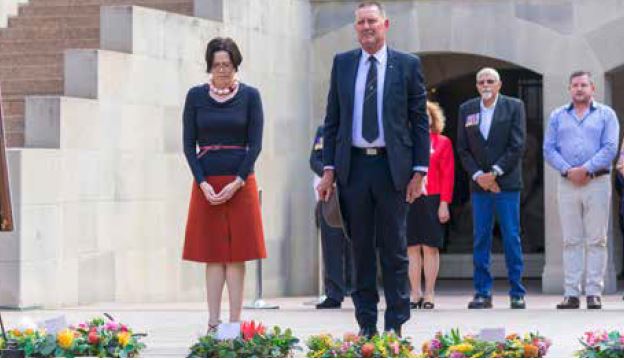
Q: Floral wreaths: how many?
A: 5